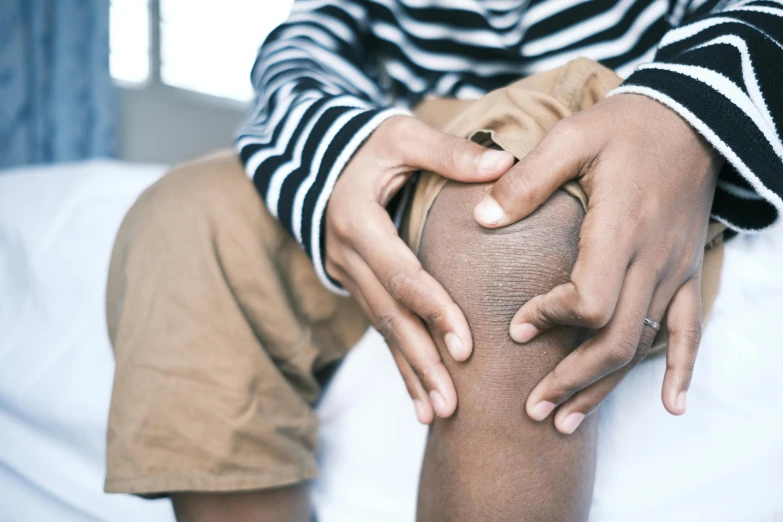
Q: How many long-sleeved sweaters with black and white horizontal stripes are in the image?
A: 1